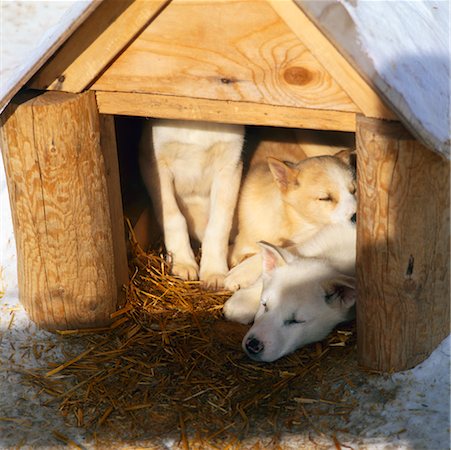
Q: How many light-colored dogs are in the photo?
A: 3